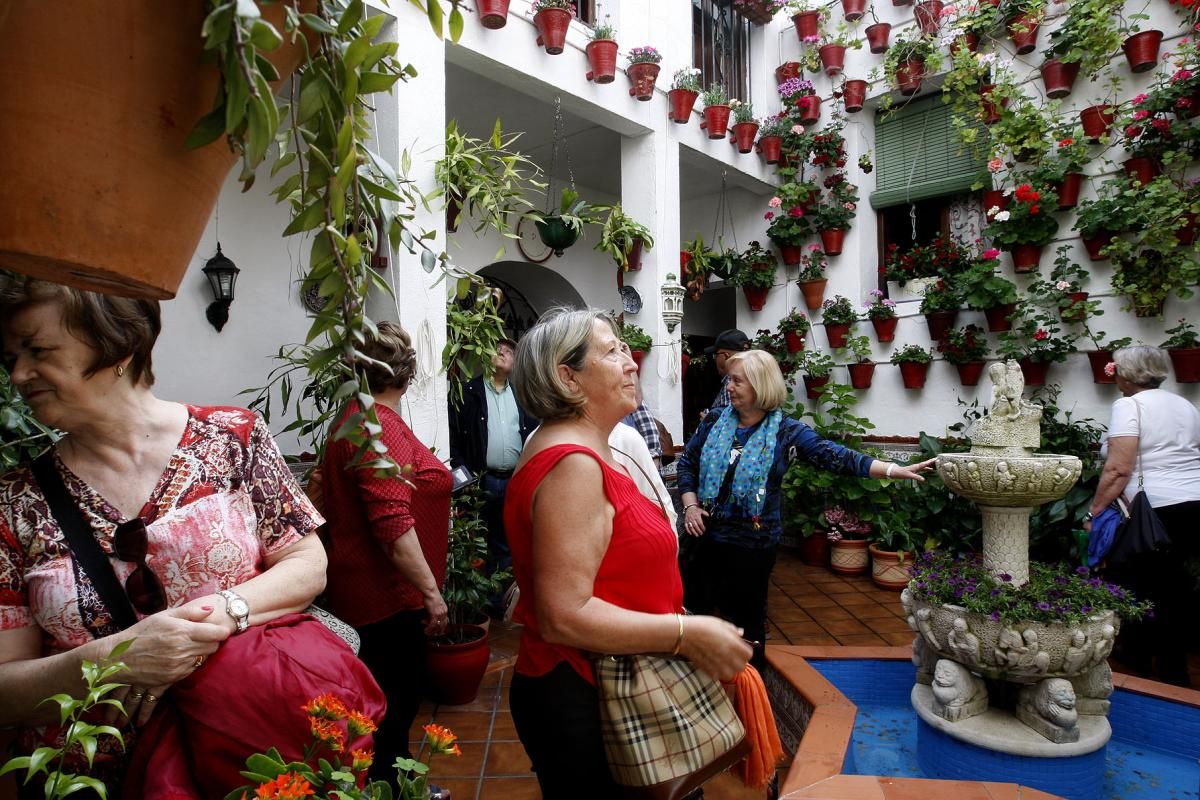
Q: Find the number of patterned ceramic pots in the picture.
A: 2